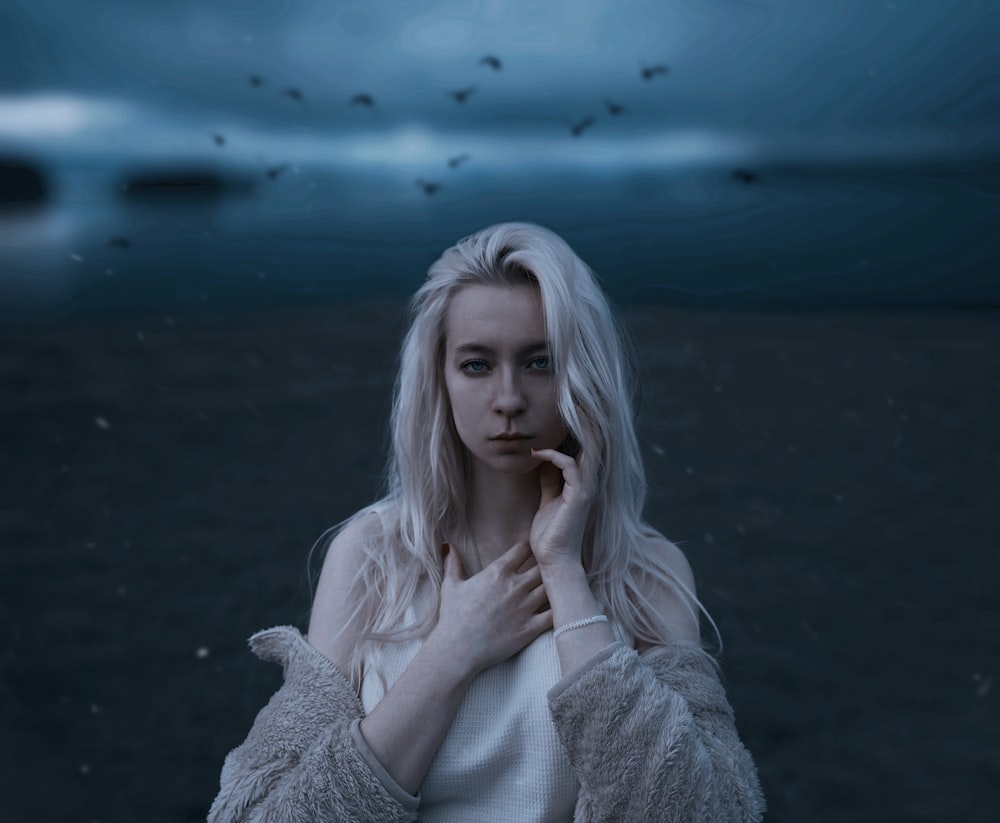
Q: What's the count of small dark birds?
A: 14